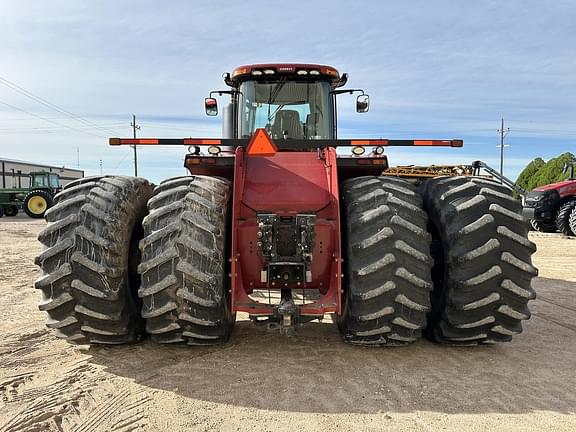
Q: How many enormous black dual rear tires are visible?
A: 4